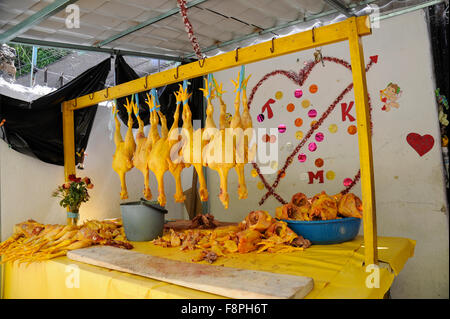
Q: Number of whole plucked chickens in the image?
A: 7